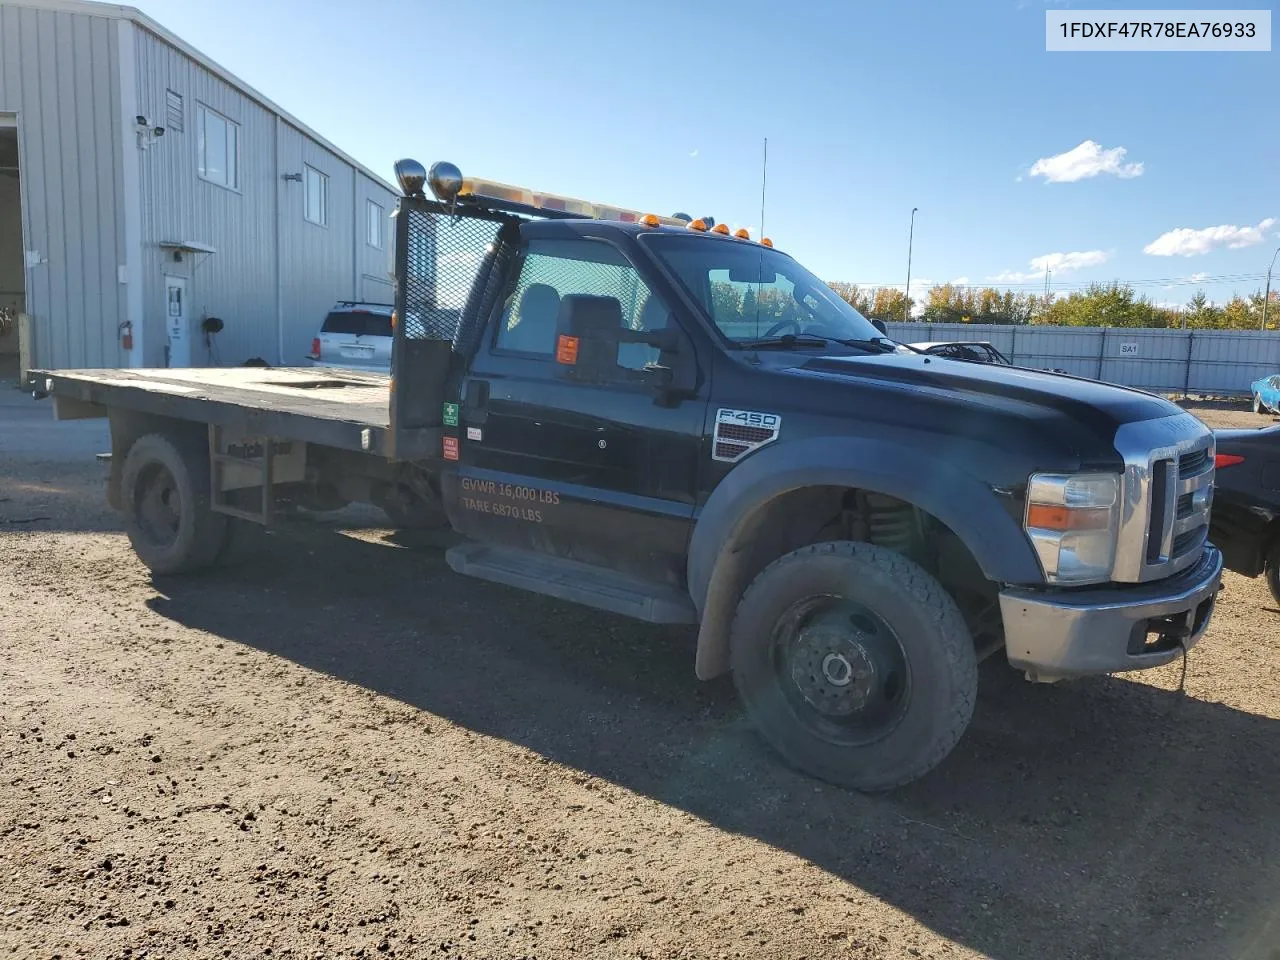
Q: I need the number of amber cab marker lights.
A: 5